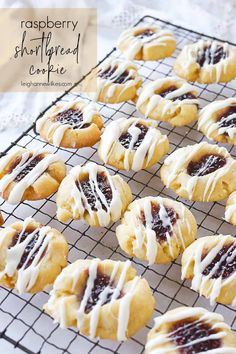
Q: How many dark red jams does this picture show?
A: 15